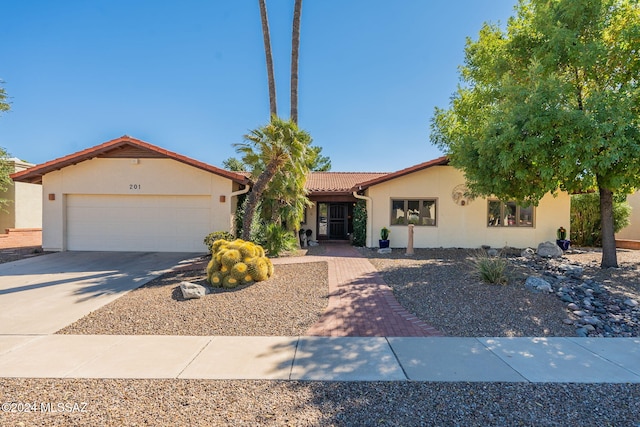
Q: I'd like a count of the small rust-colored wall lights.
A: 2